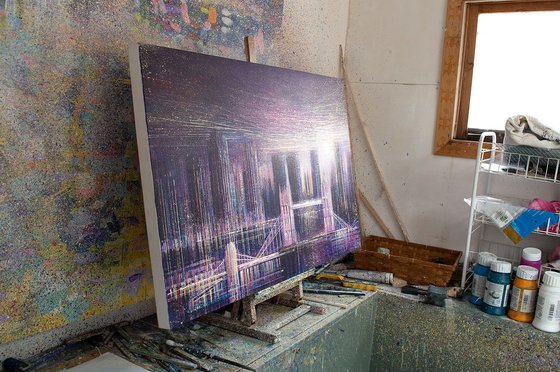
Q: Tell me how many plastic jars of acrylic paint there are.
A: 5